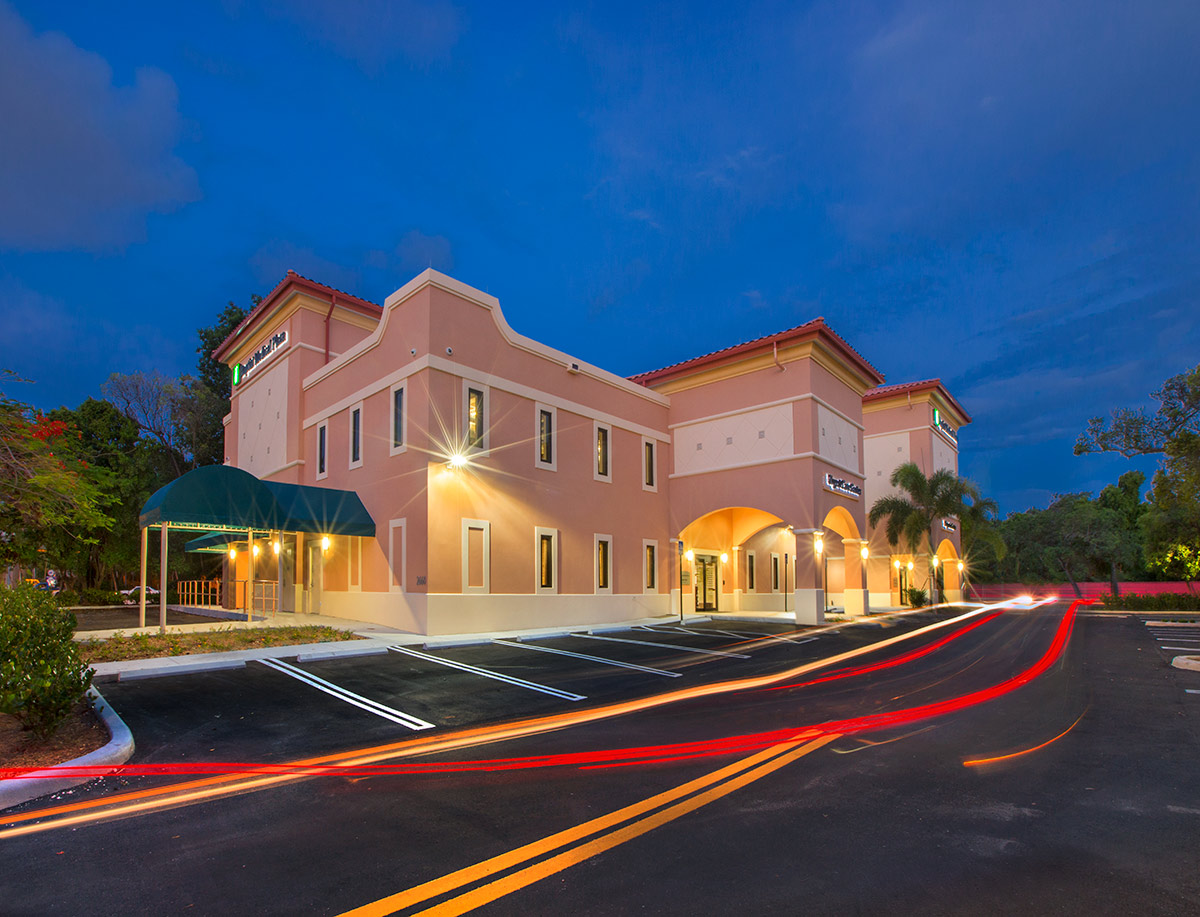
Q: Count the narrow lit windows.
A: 7